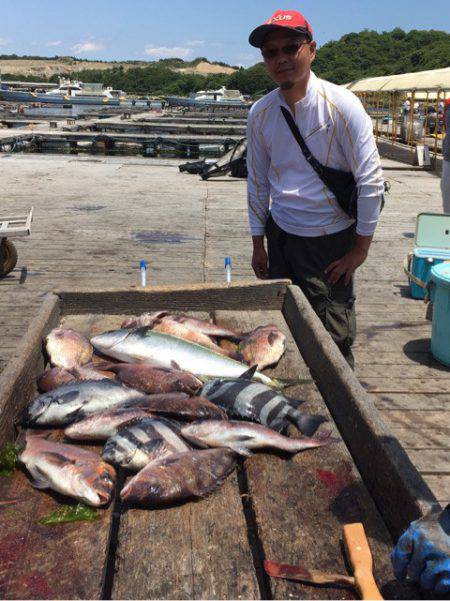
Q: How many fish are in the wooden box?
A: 15